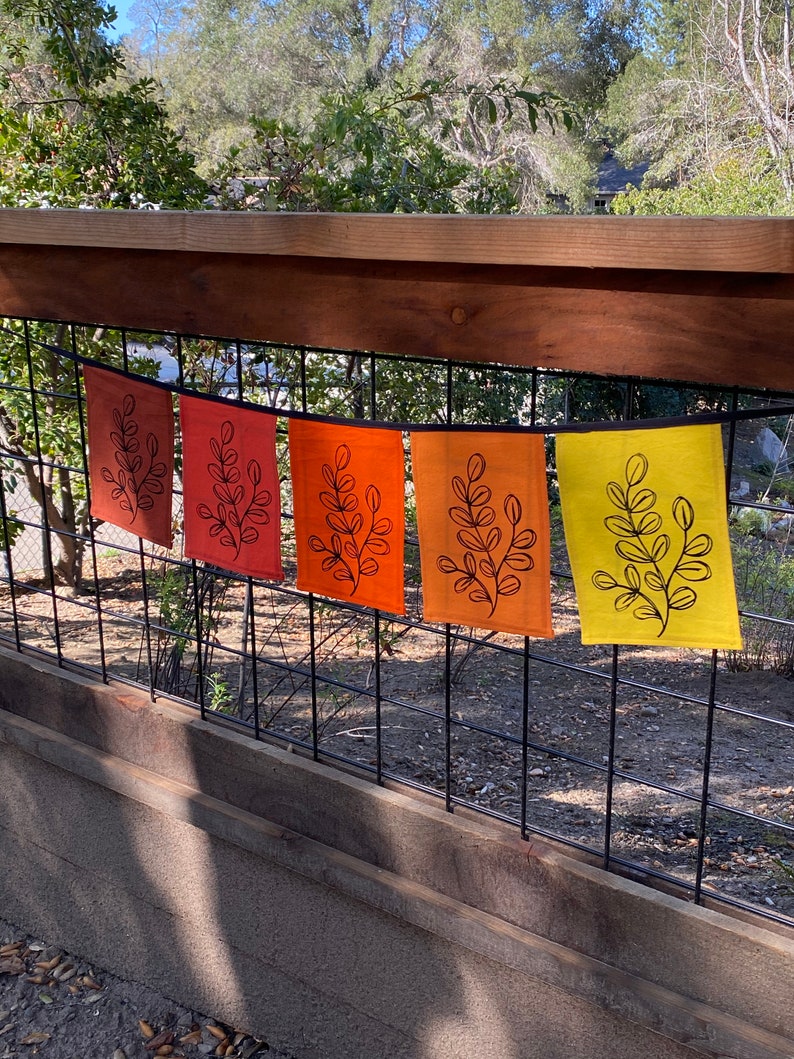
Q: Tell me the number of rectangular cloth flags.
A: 5